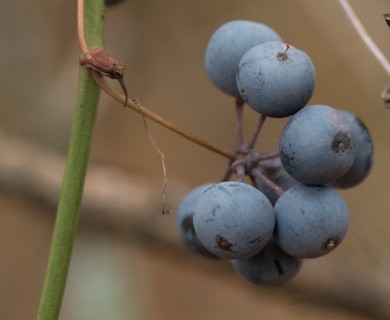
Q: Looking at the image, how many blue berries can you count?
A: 9